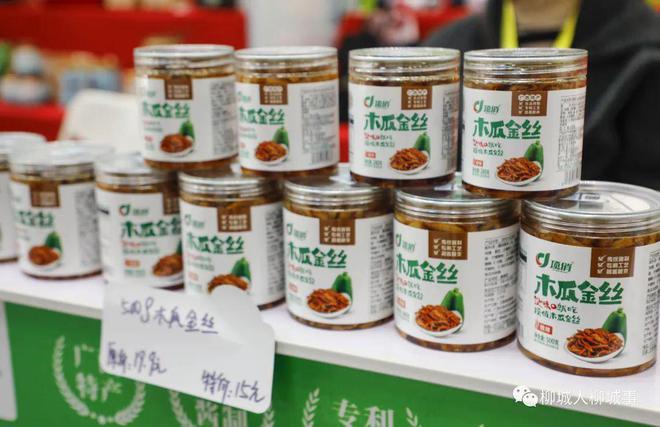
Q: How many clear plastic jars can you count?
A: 11